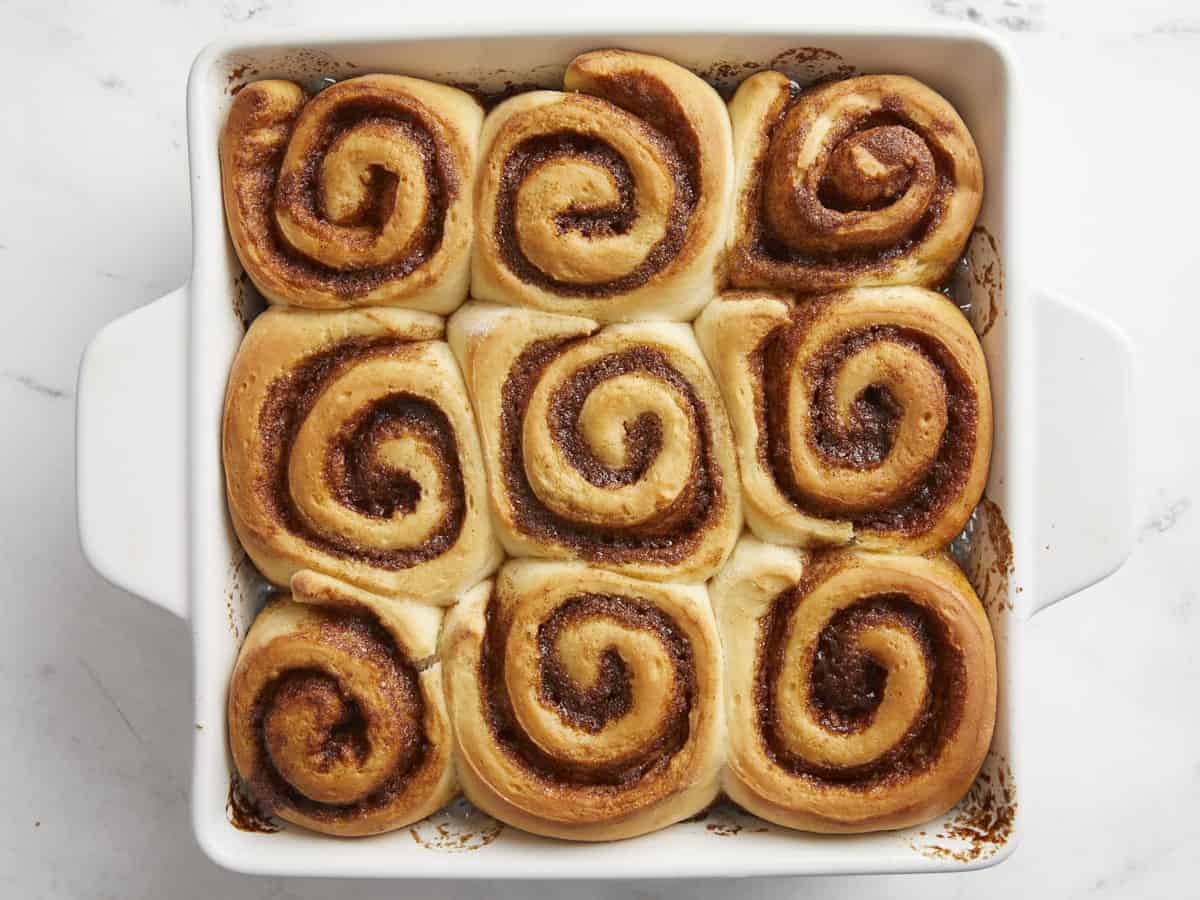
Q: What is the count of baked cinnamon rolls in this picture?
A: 9